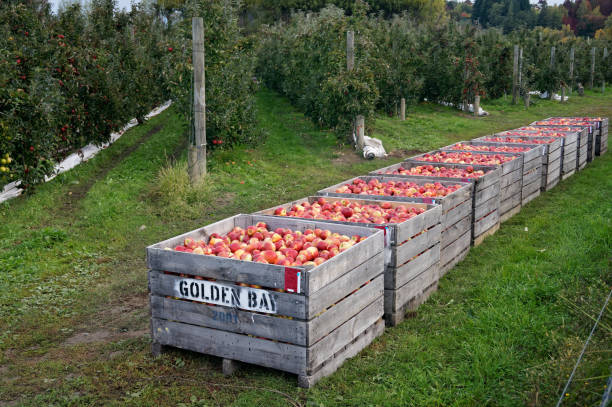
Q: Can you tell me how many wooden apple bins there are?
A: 11